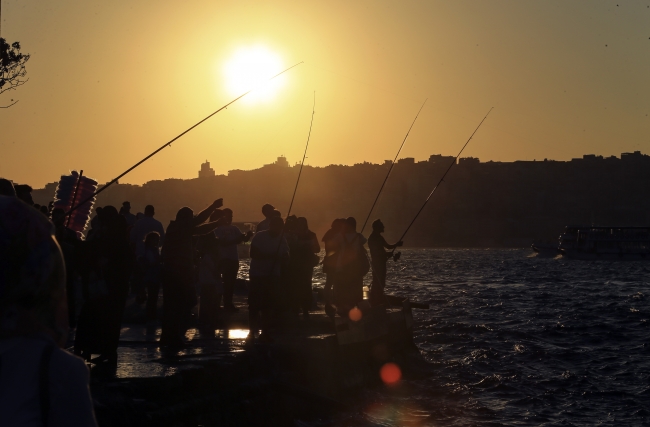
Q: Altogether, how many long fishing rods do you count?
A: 4